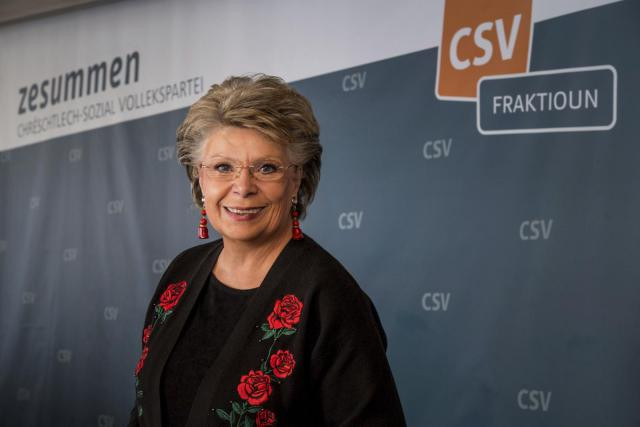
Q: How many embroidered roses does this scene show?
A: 7